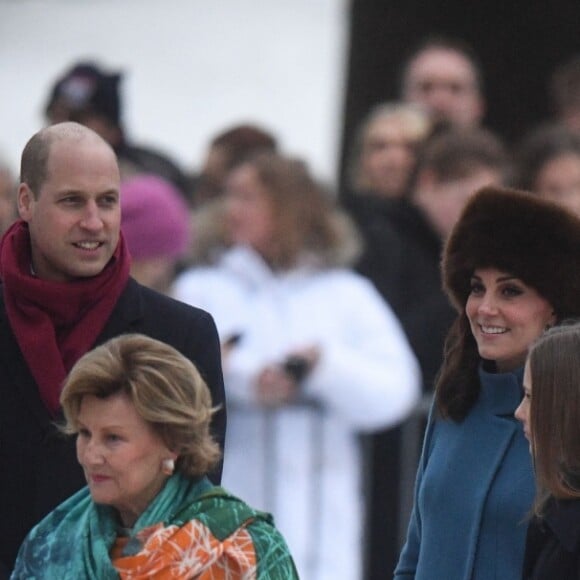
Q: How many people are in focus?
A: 4